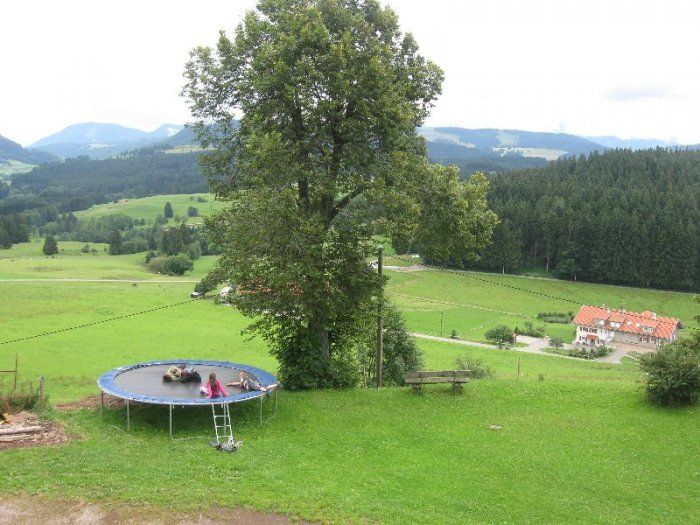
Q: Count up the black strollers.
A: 0